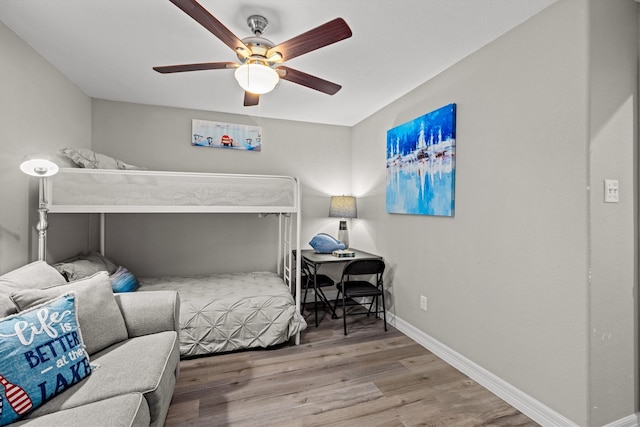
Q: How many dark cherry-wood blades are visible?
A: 5